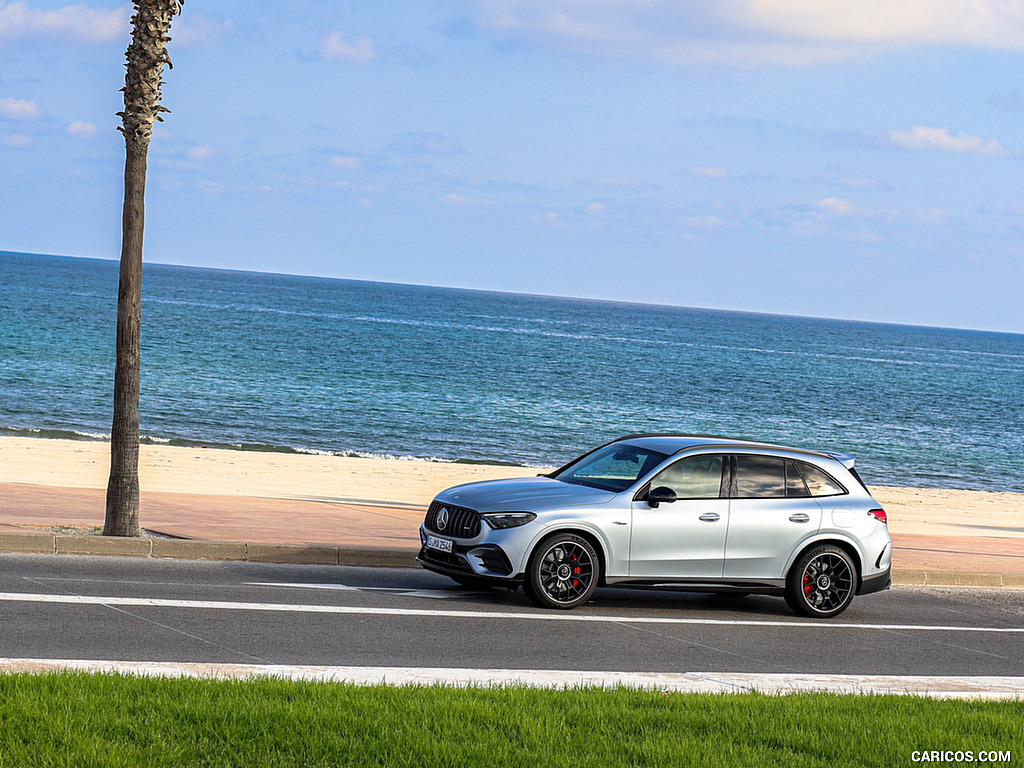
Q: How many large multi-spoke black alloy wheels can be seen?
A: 2